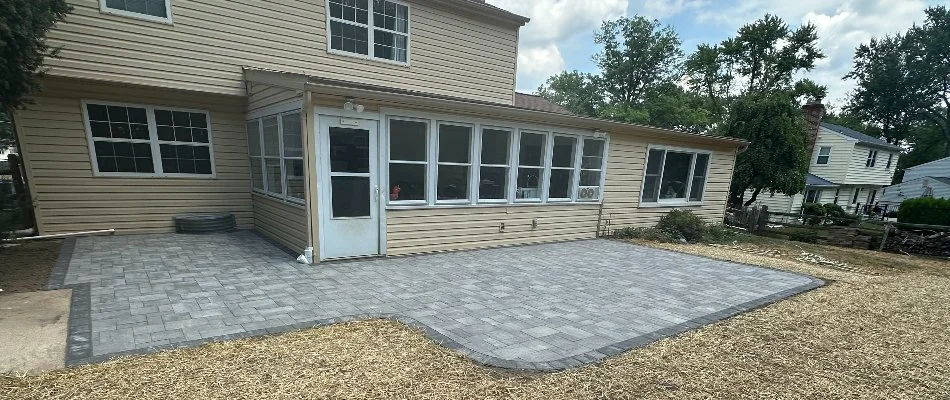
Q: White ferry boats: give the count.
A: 0